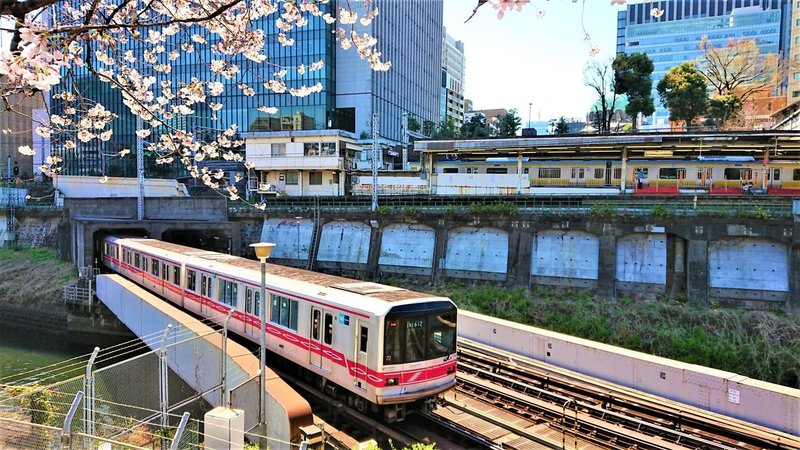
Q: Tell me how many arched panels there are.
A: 7